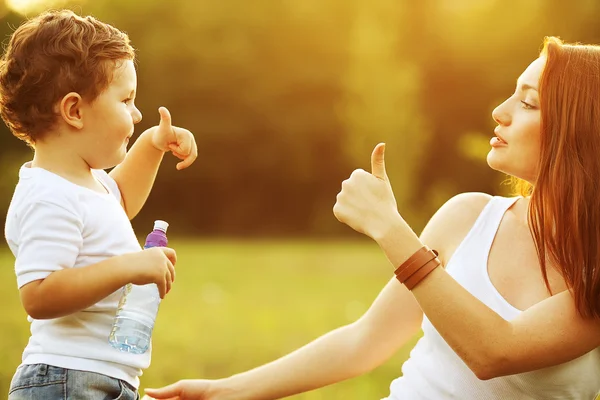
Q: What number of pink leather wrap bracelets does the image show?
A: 0